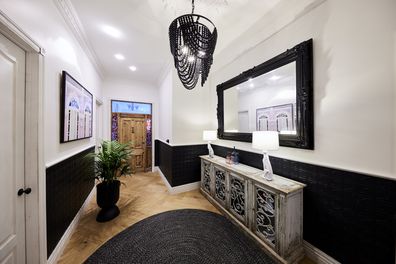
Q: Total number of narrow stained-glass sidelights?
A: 2